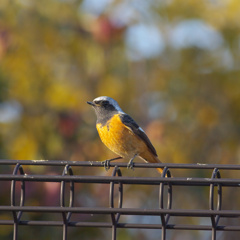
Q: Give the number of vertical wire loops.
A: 5